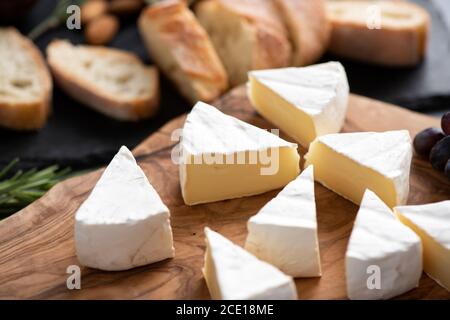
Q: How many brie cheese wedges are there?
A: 8